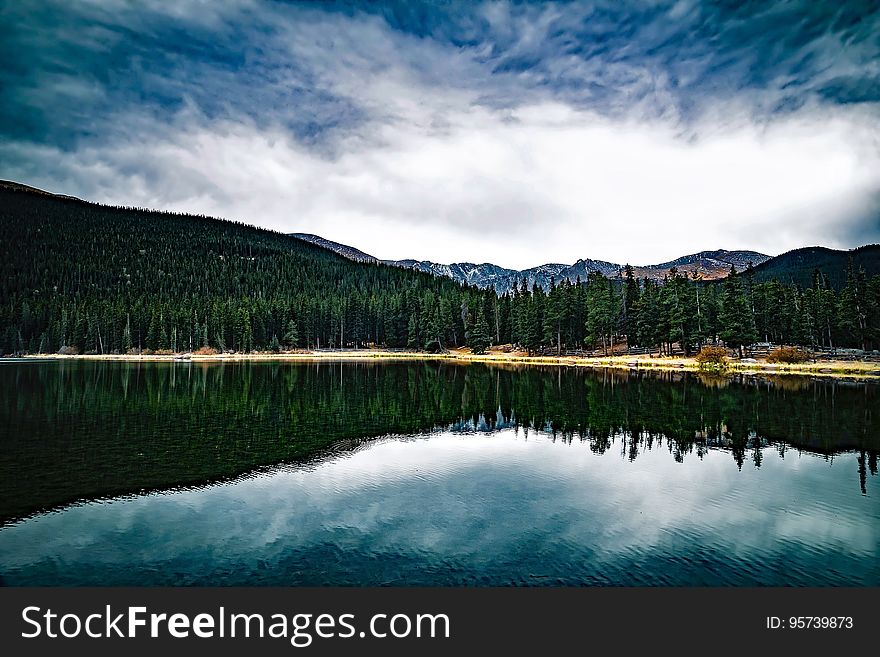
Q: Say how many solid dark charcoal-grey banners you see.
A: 1